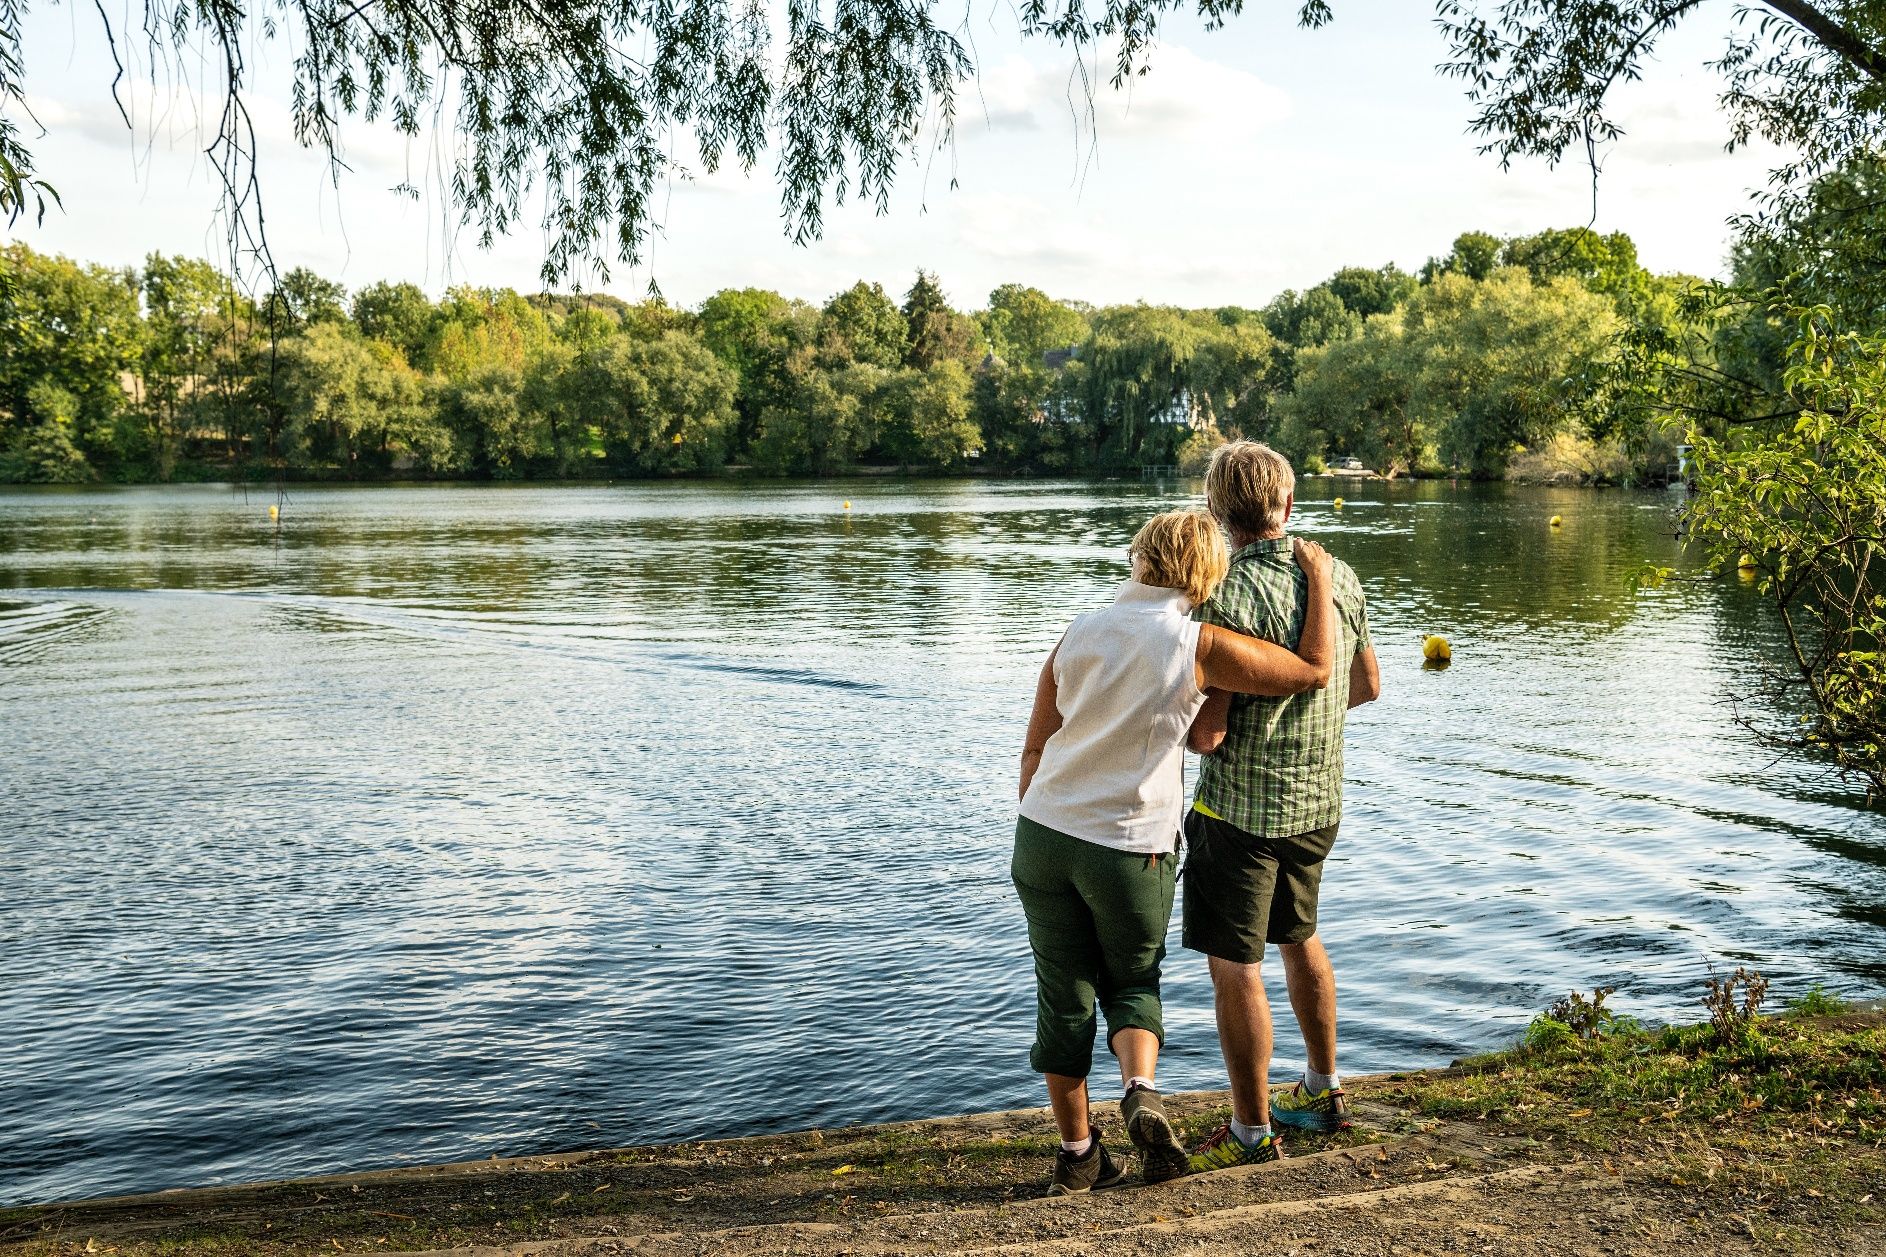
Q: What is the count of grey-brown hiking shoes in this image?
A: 2